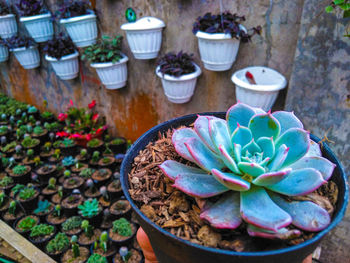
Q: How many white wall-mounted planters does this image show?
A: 11